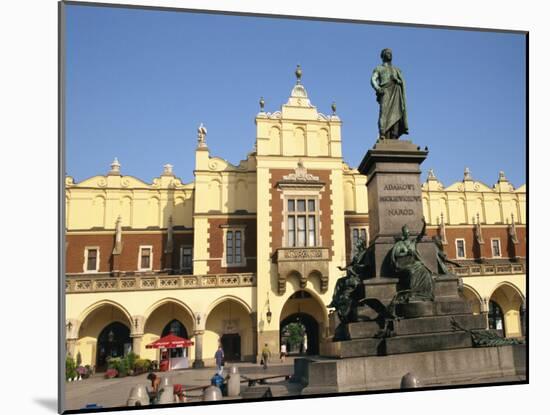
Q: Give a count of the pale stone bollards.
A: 5